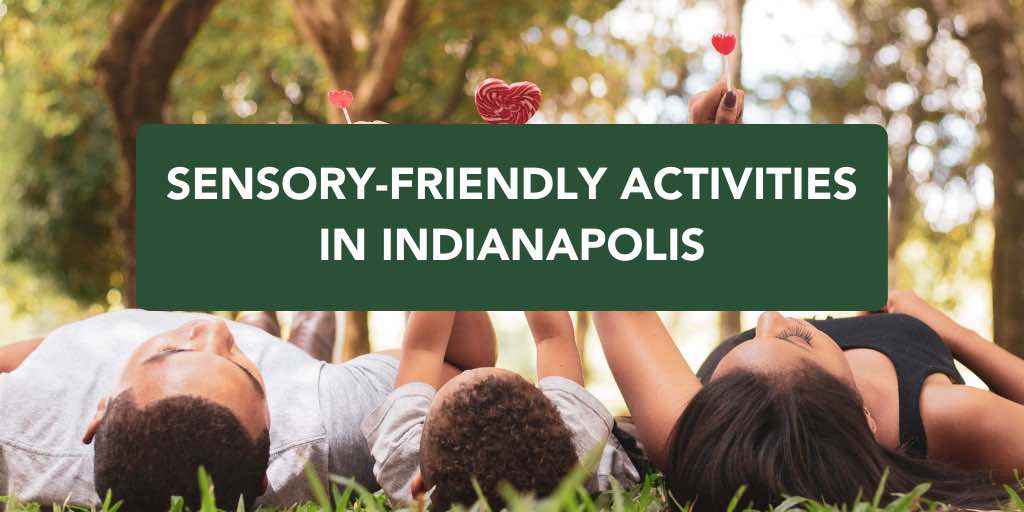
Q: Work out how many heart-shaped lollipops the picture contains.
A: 3